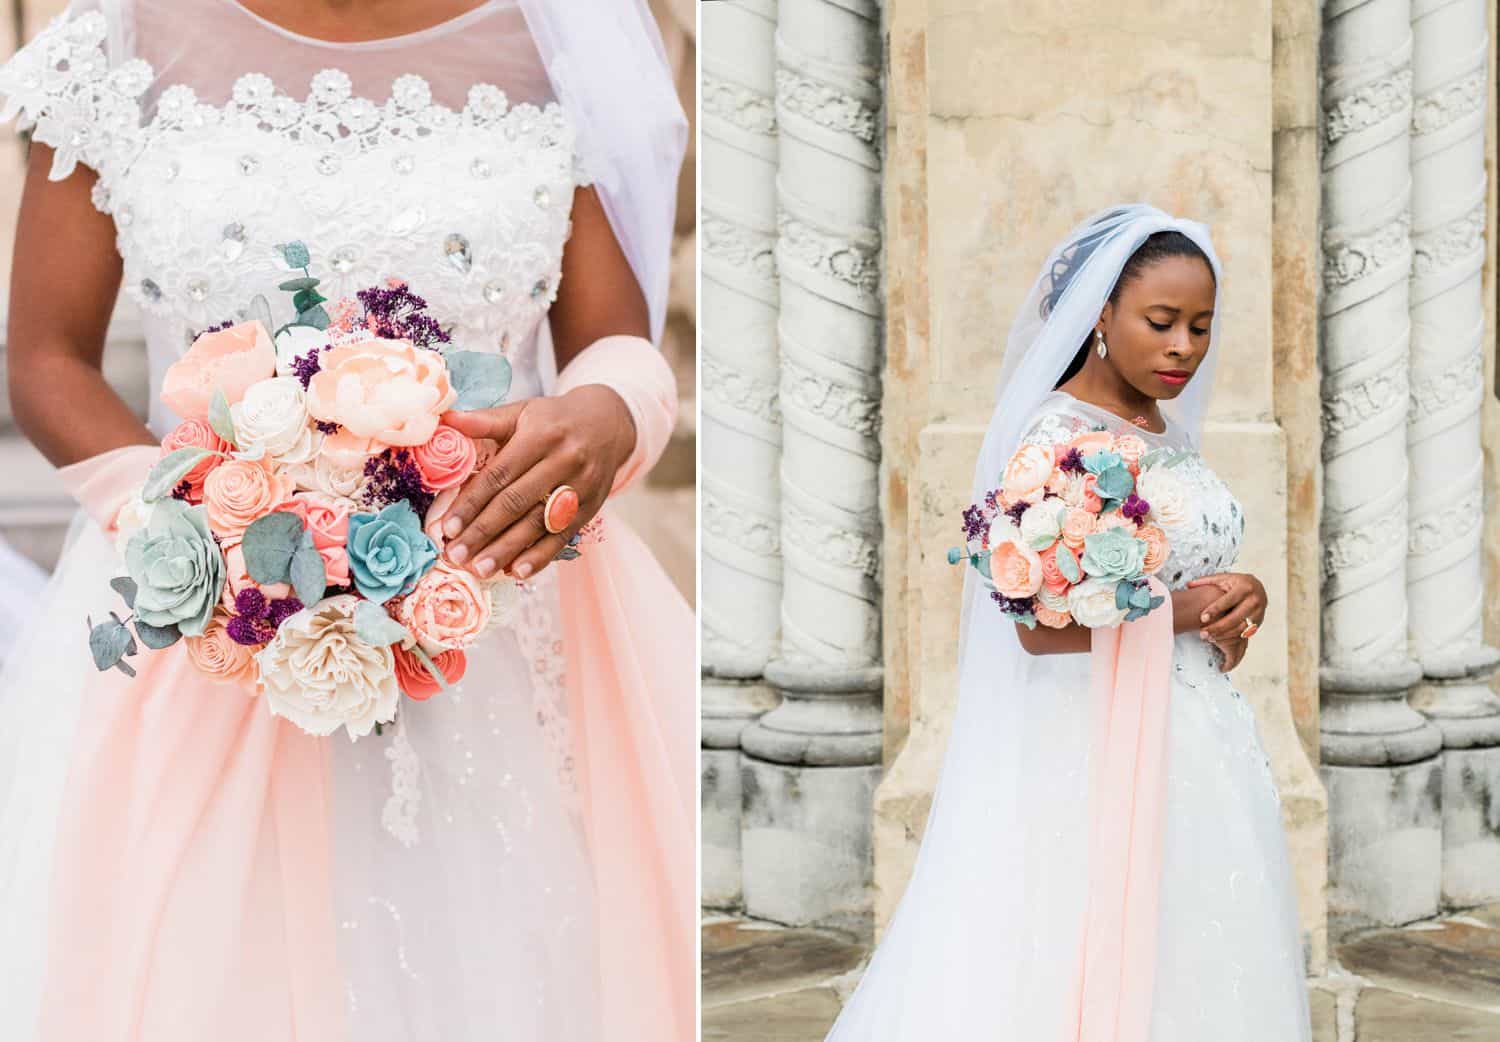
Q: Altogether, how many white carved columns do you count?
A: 4